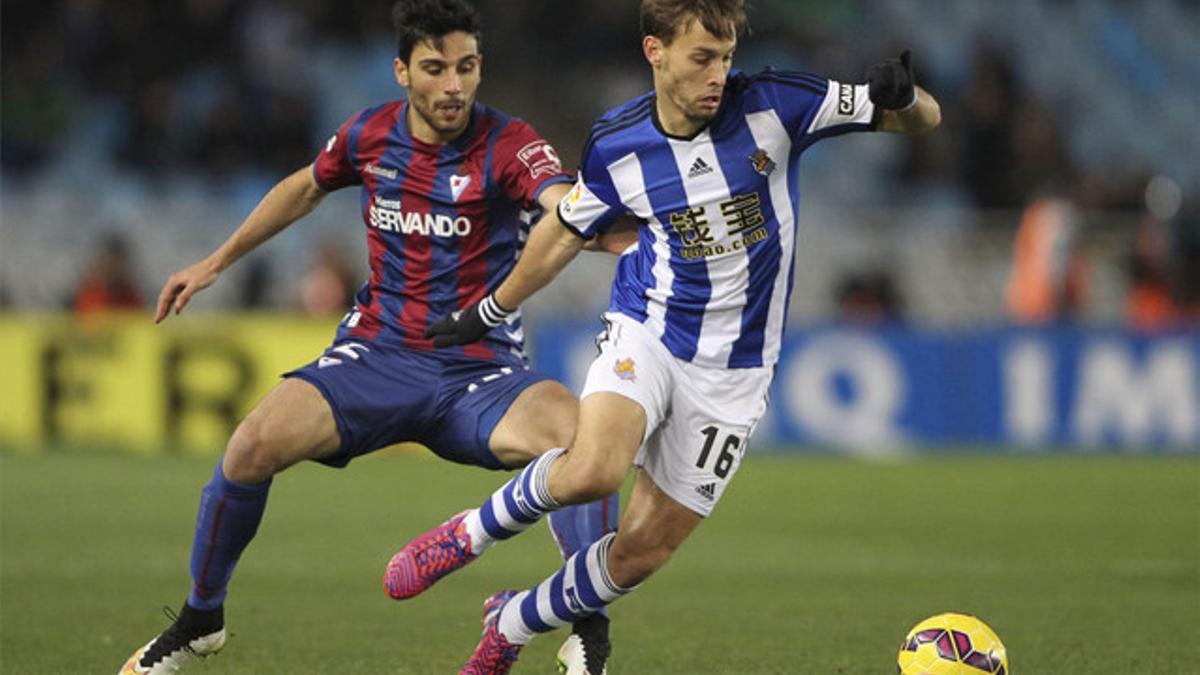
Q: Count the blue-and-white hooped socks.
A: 2